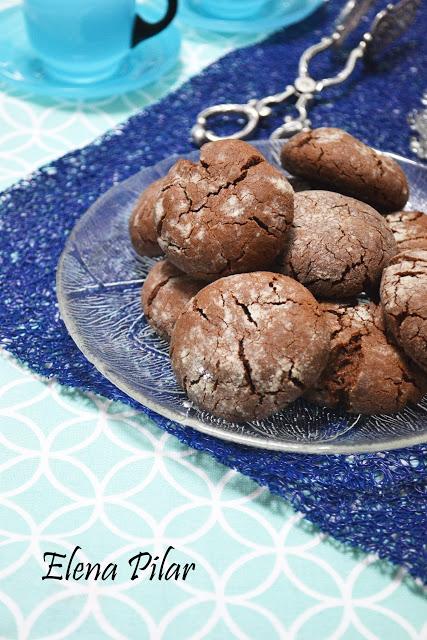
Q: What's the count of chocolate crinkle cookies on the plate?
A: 9